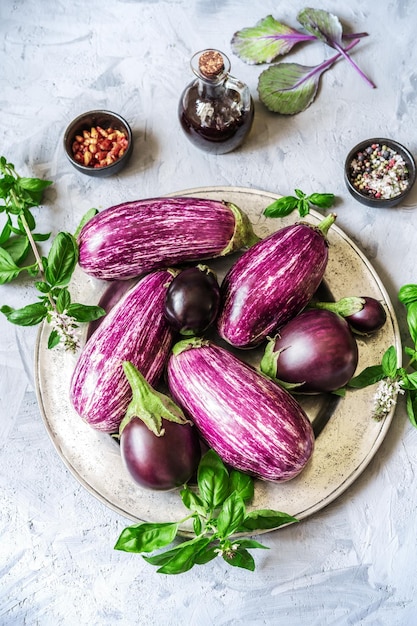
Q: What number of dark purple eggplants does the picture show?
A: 4